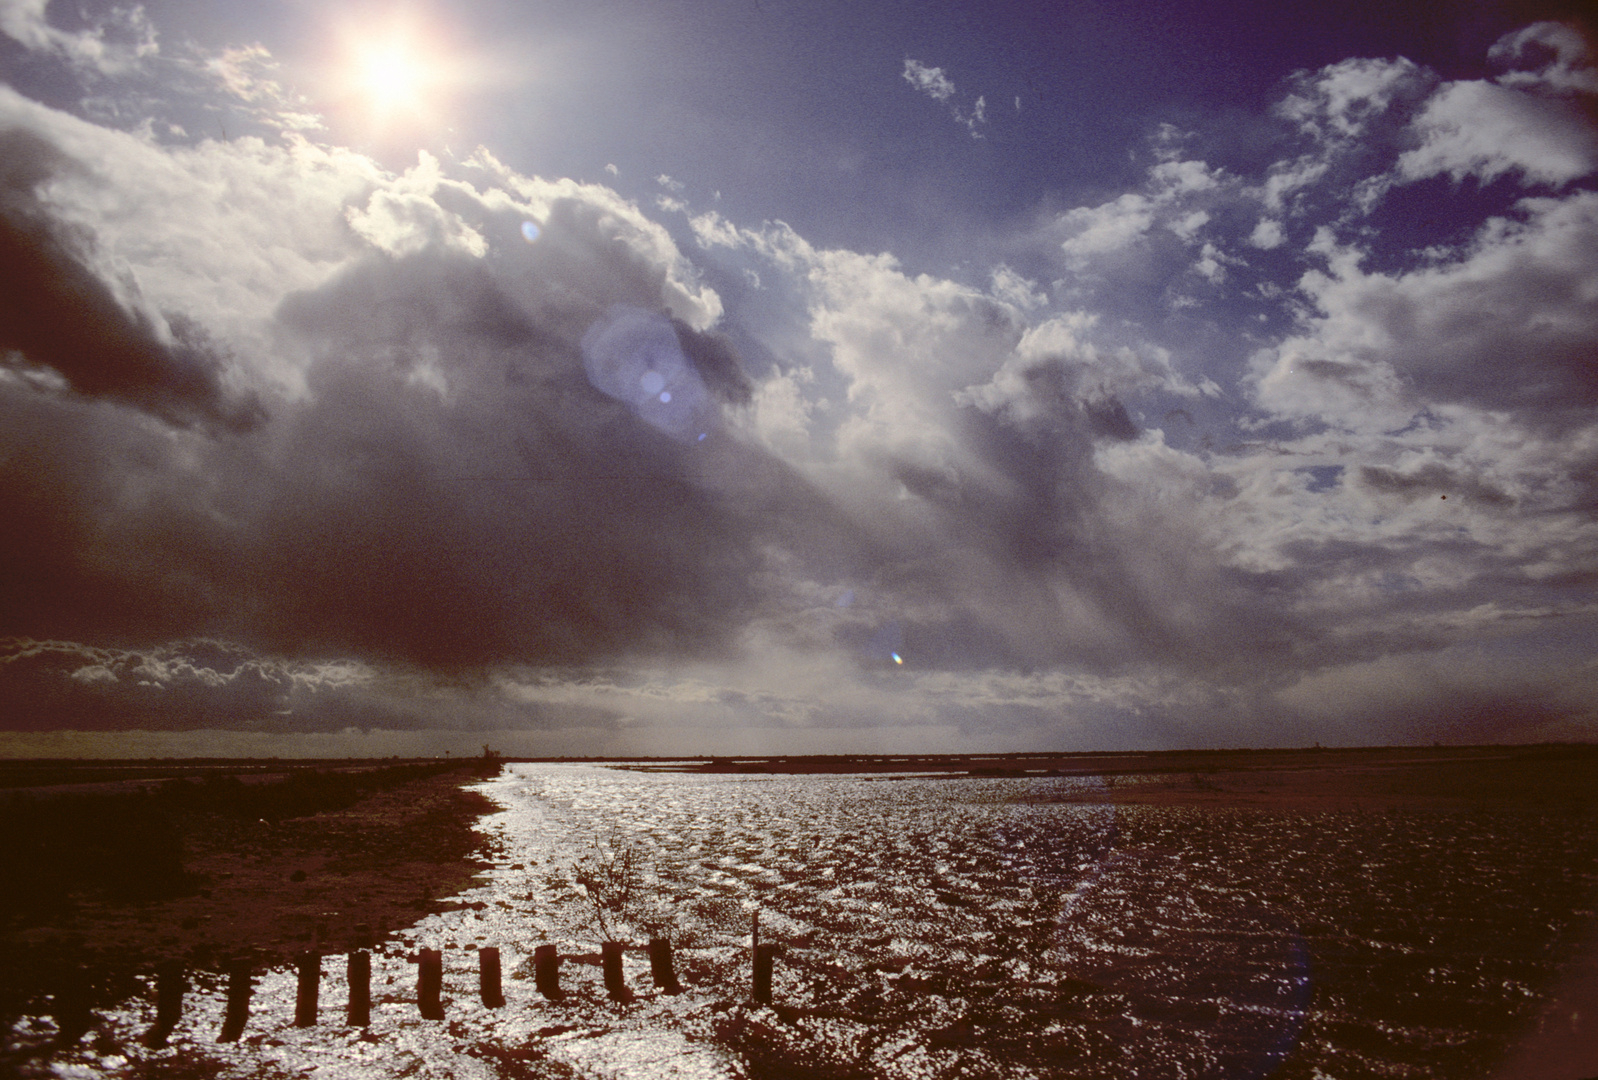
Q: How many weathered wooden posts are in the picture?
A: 11